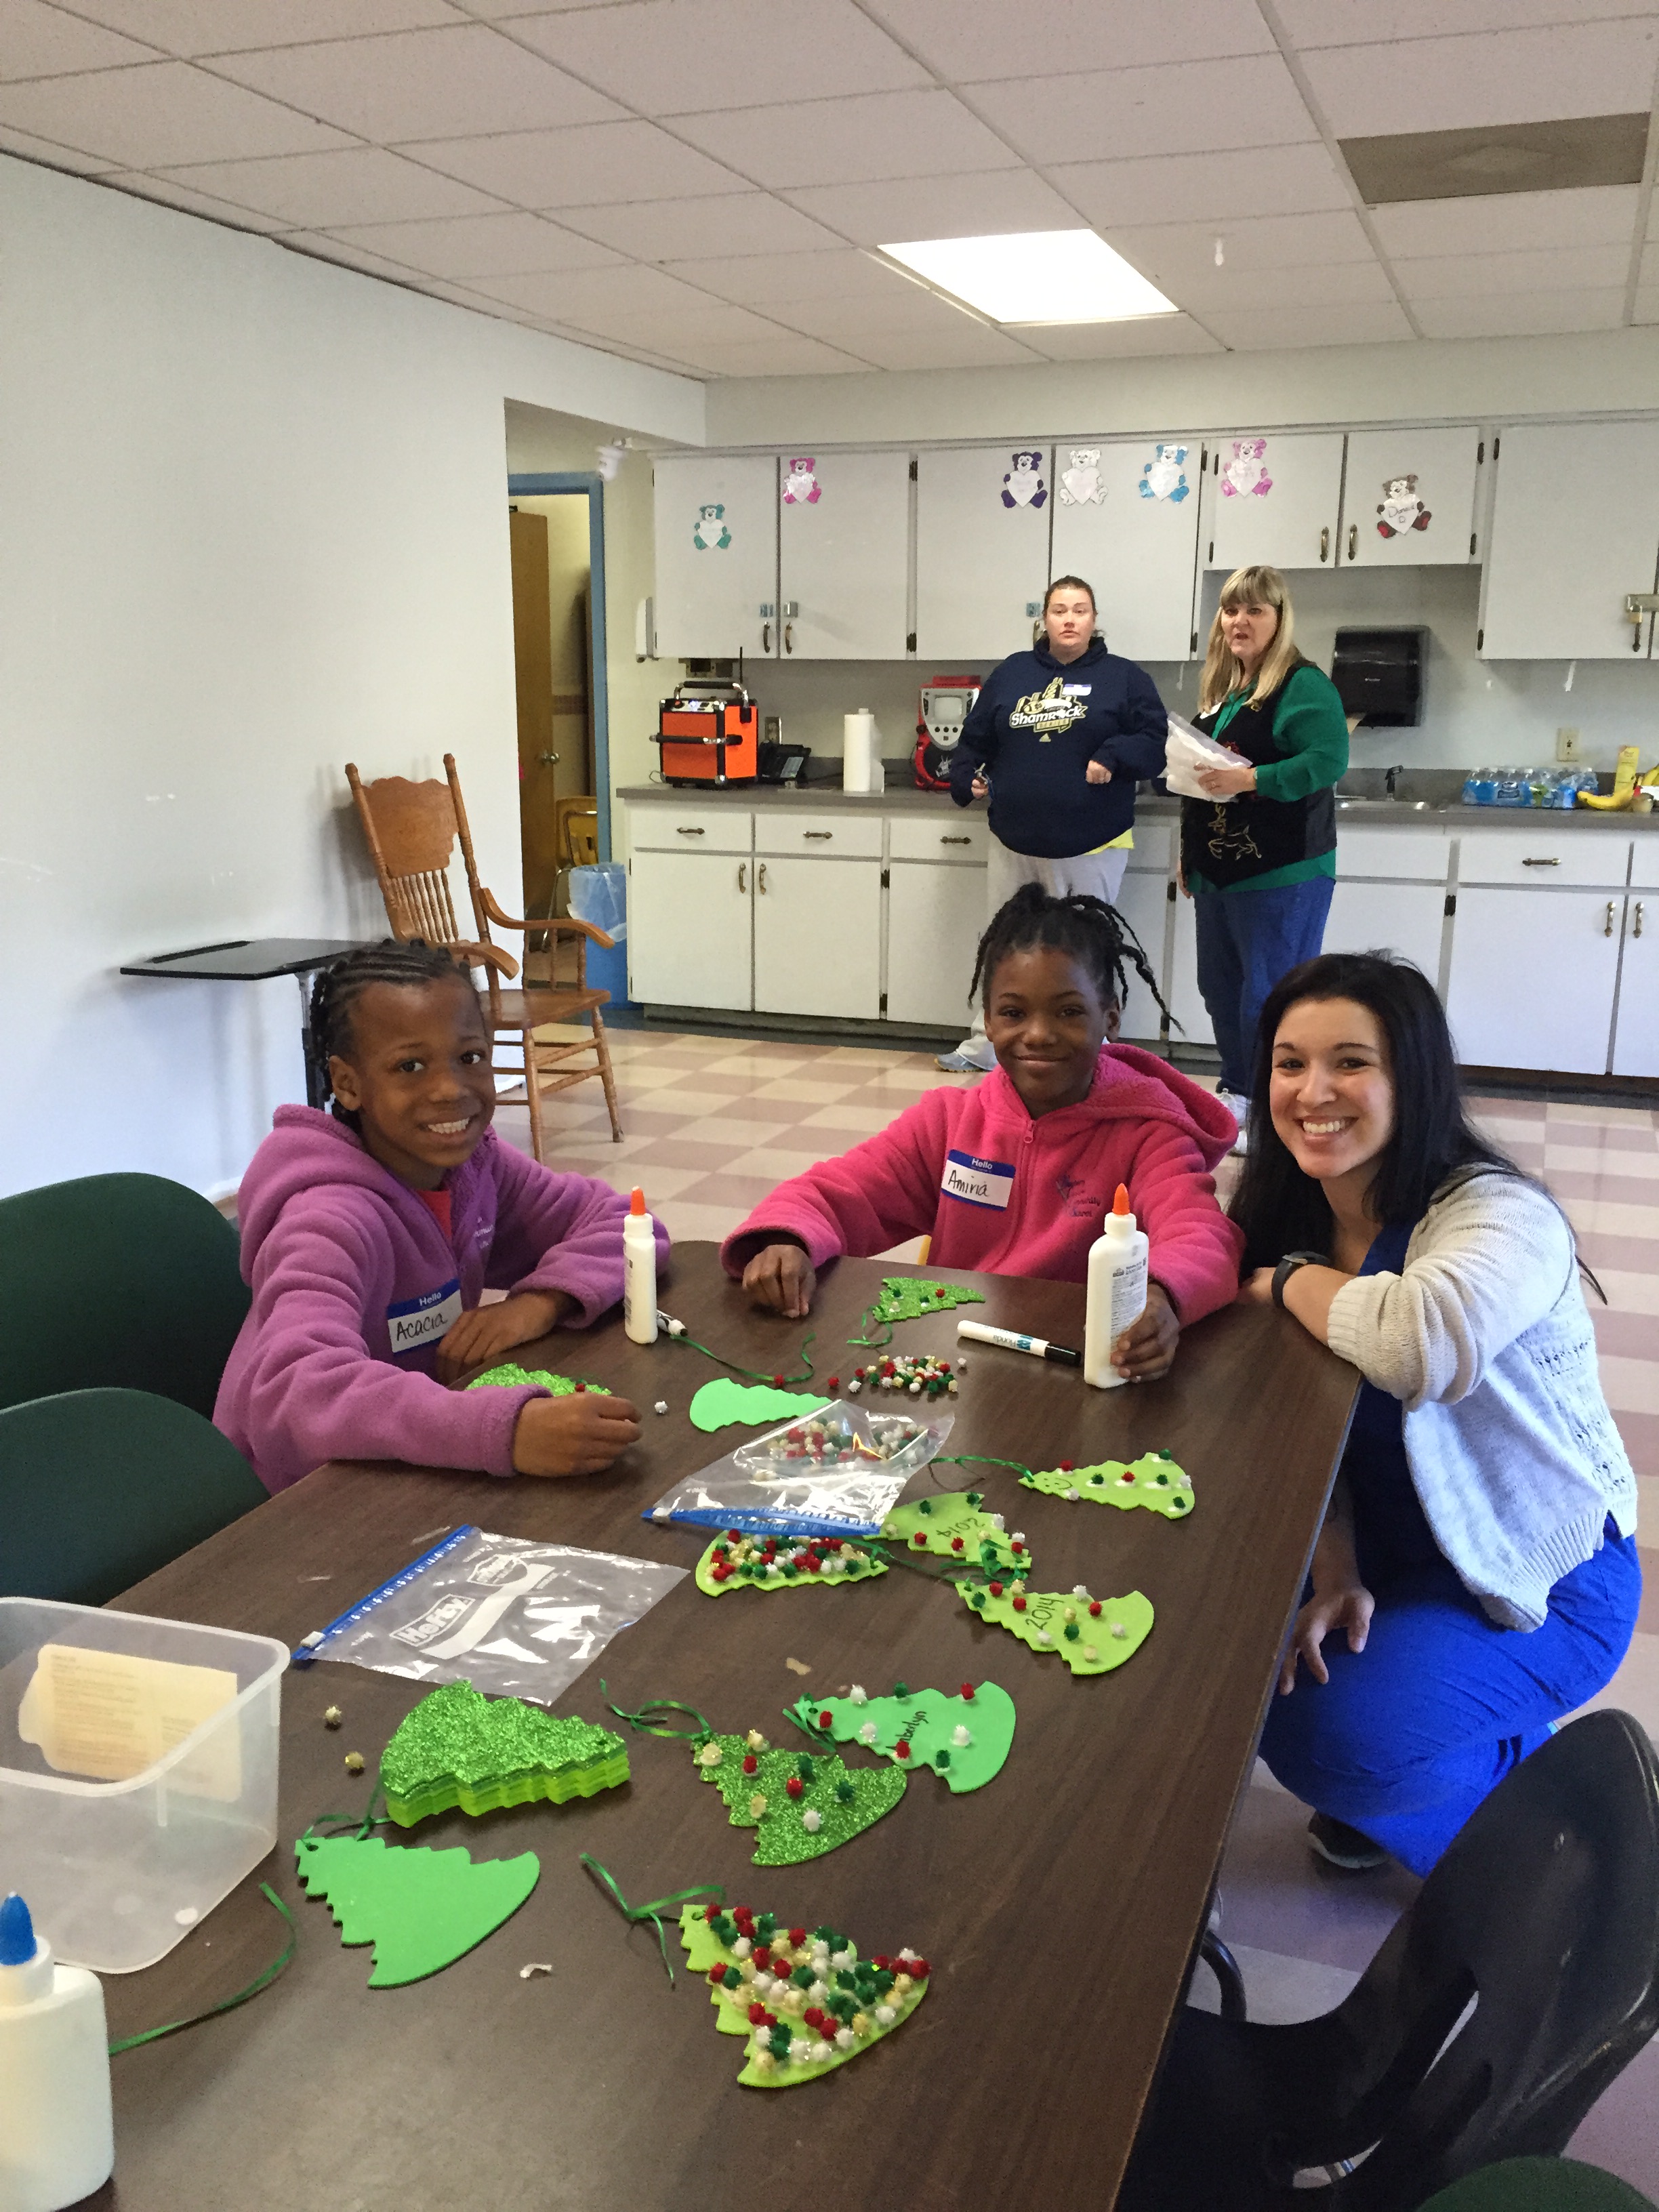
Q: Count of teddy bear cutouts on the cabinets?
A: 7